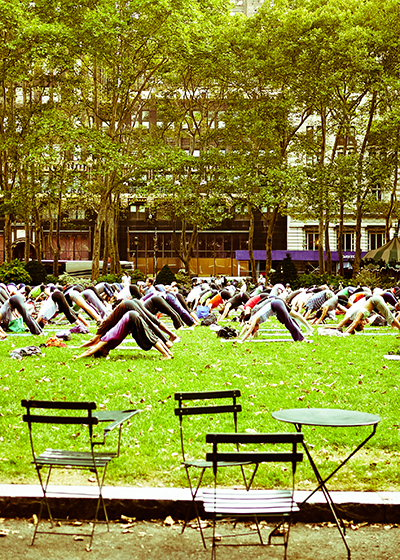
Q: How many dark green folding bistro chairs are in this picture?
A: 3